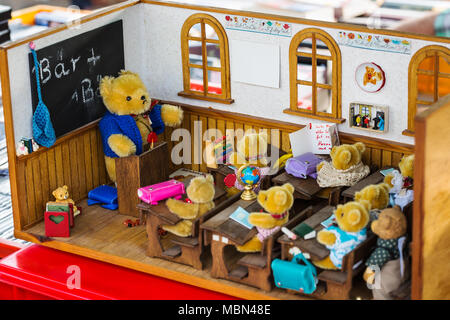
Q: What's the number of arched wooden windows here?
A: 3